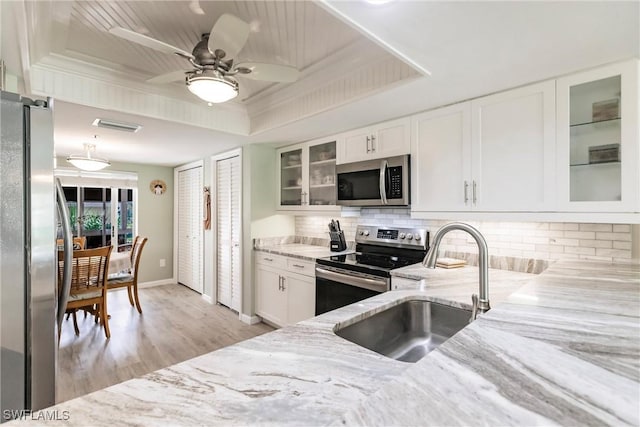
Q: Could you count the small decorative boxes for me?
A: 2